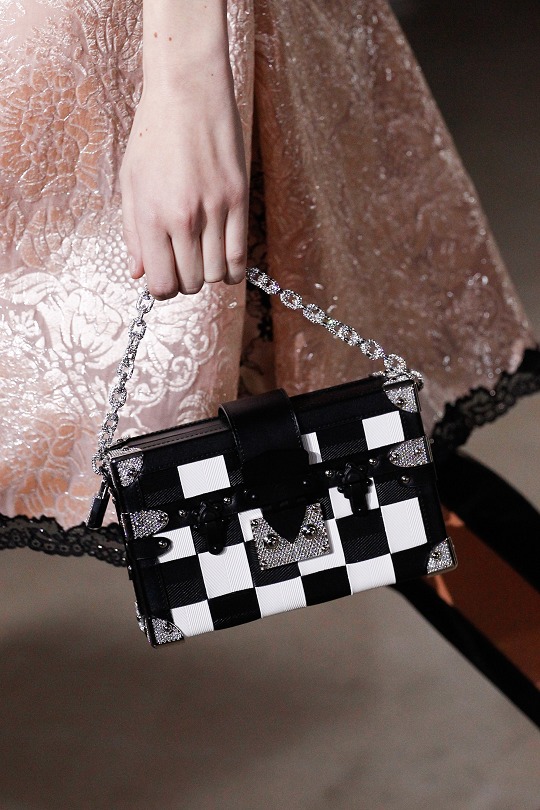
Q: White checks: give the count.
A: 12